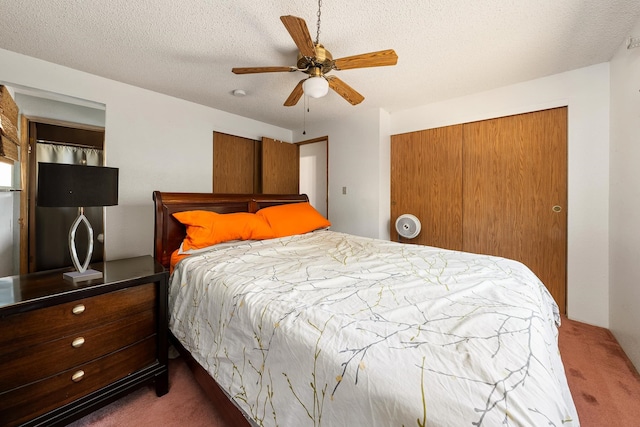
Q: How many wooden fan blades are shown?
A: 5